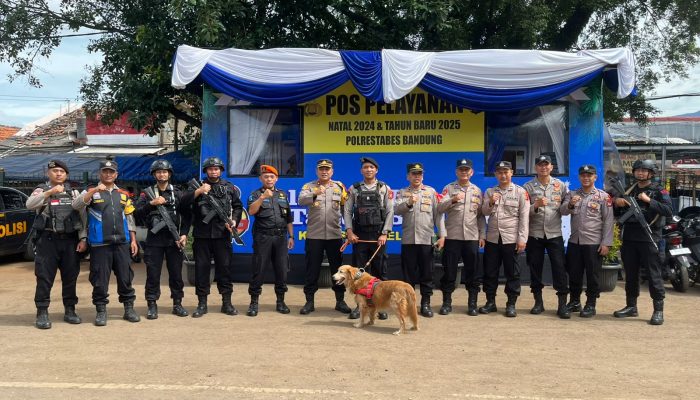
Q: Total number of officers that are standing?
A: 13